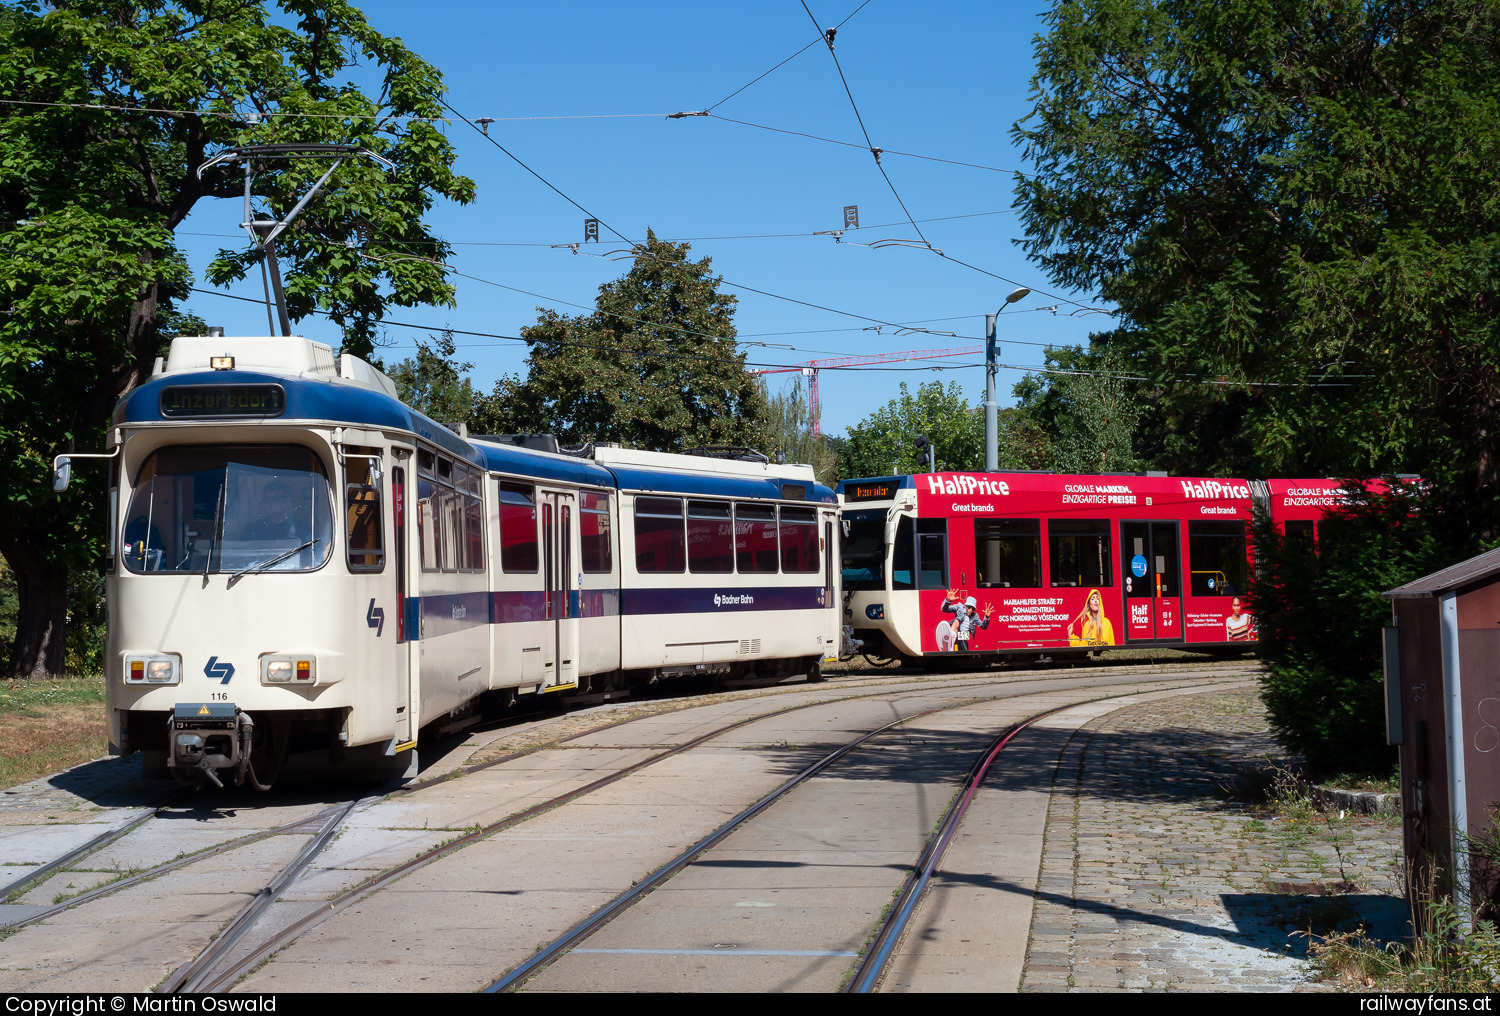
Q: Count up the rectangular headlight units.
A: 2